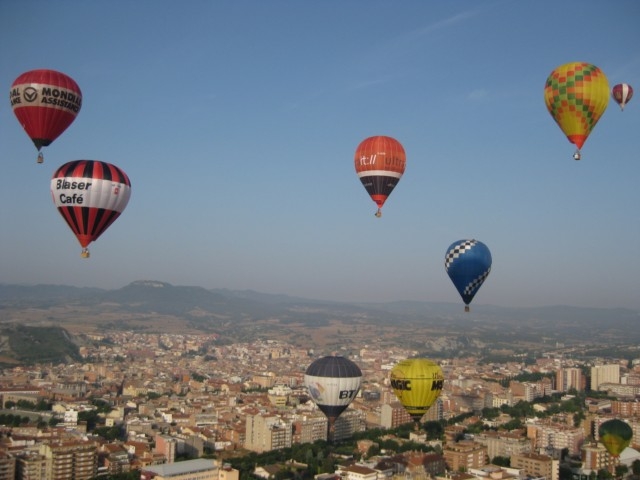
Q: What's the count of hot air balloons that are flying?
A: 9